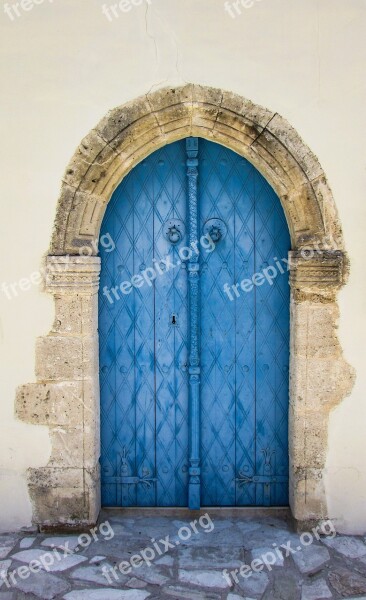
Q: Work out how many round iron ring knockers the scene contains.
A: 2